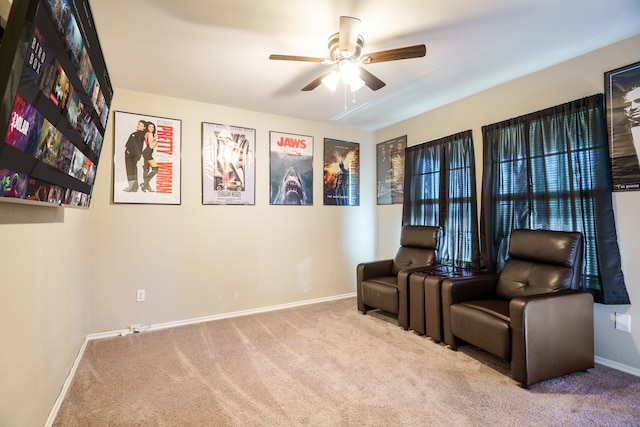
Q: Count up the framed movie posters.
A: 6